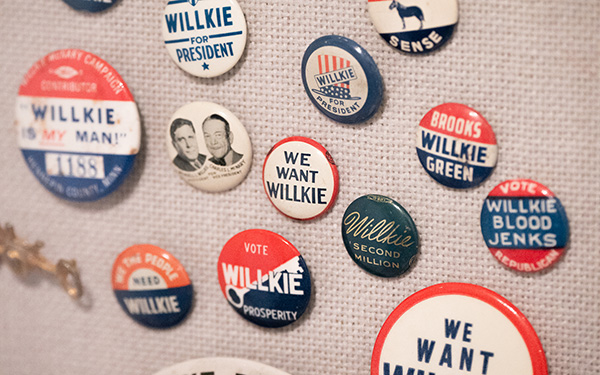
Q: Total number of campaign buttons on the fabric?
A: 14